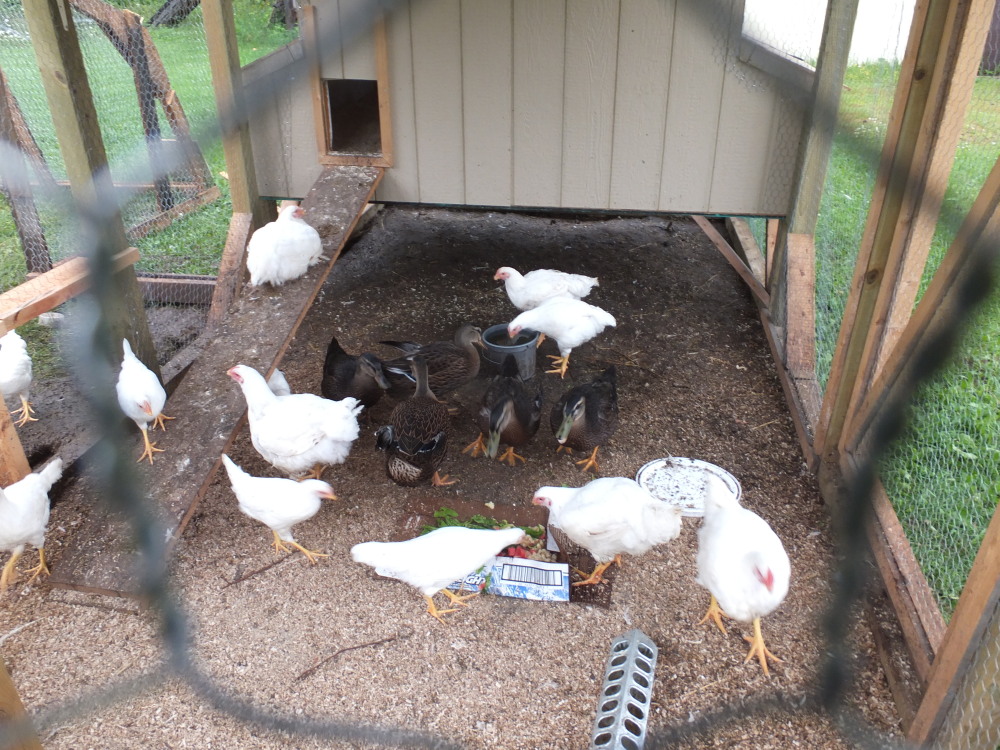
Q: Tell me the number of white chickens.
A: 12